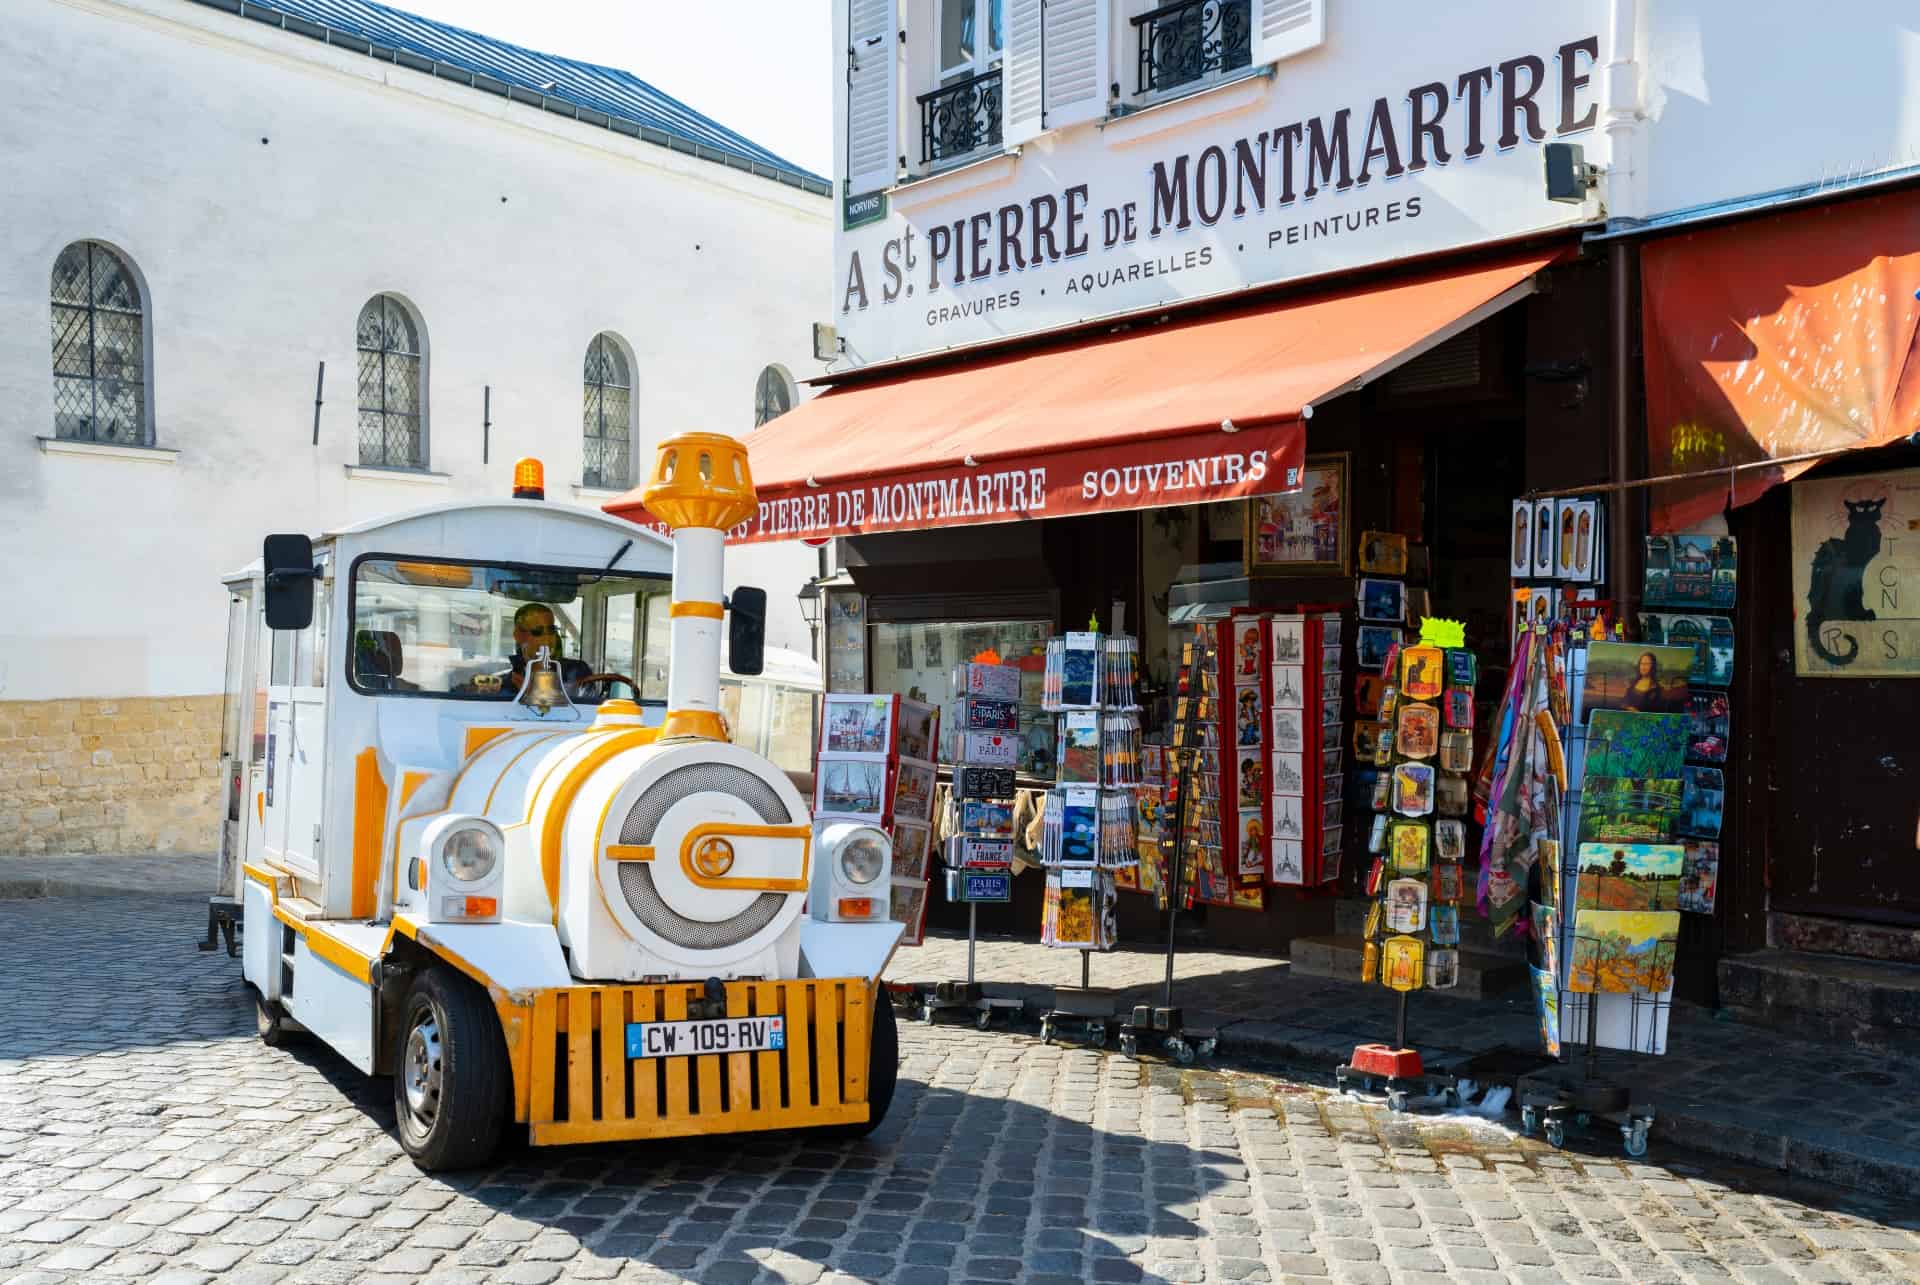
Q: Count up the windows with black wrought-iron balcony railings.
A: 2